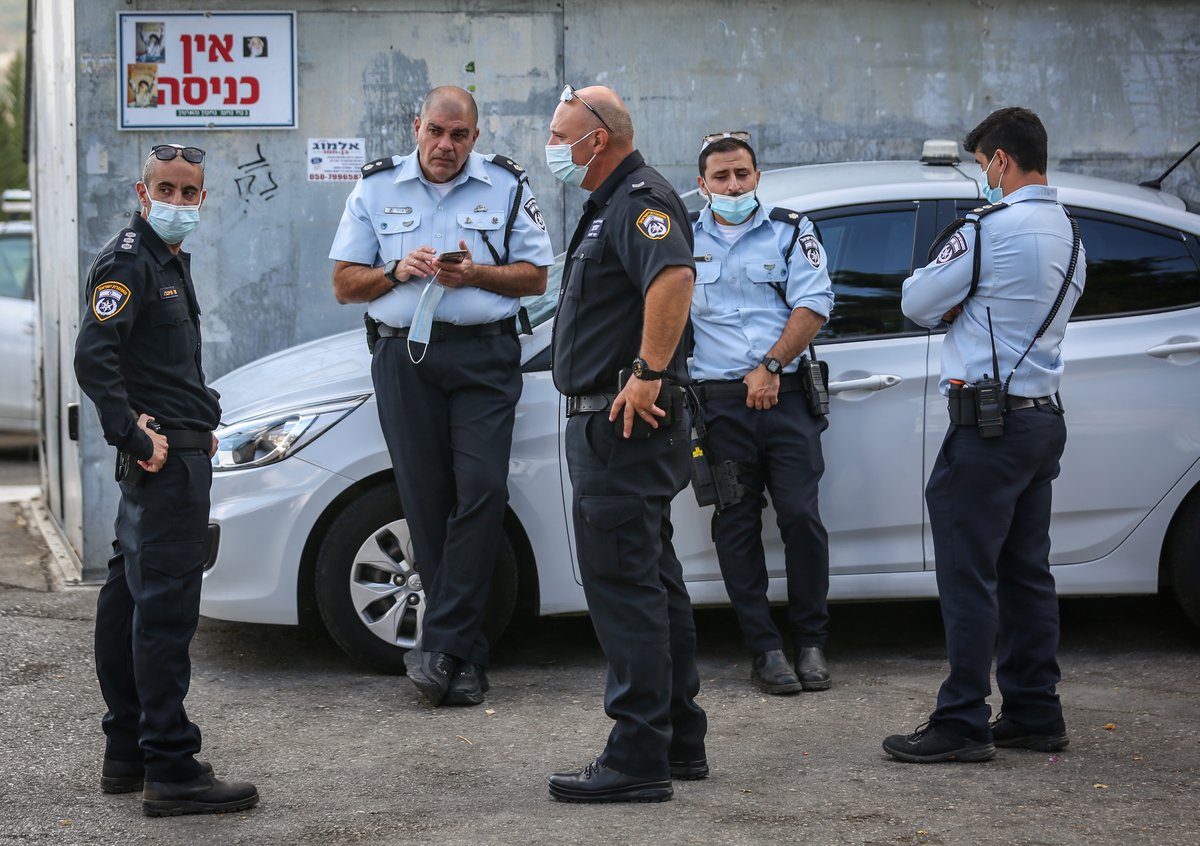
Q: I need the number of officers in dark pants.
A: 5